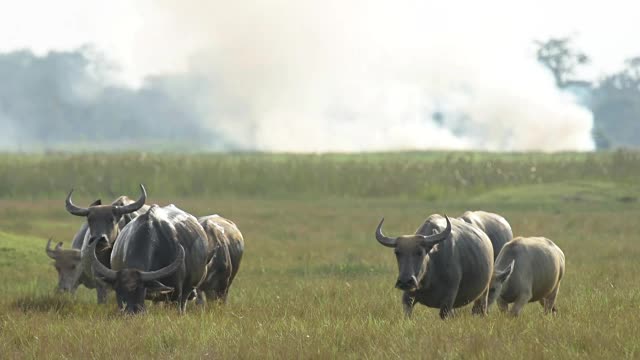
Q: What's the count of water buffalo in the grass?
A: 7